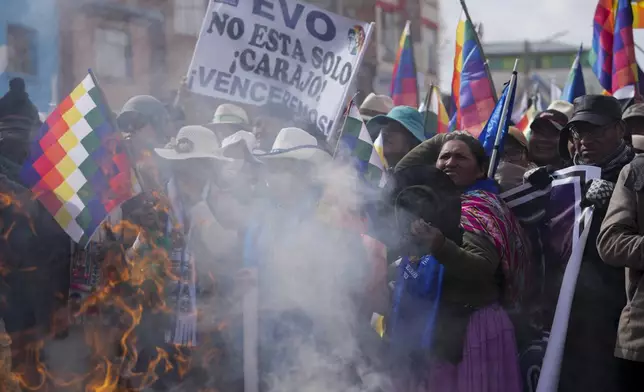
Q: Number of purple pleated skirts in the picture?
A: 1